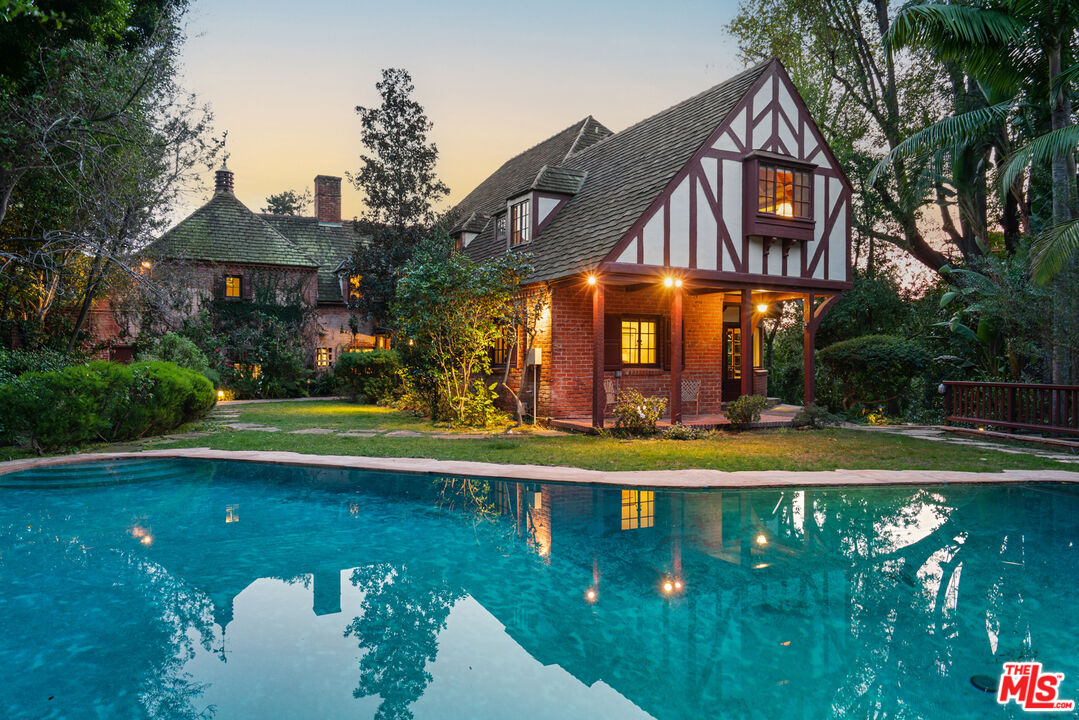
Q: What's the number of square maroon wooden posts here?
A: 4